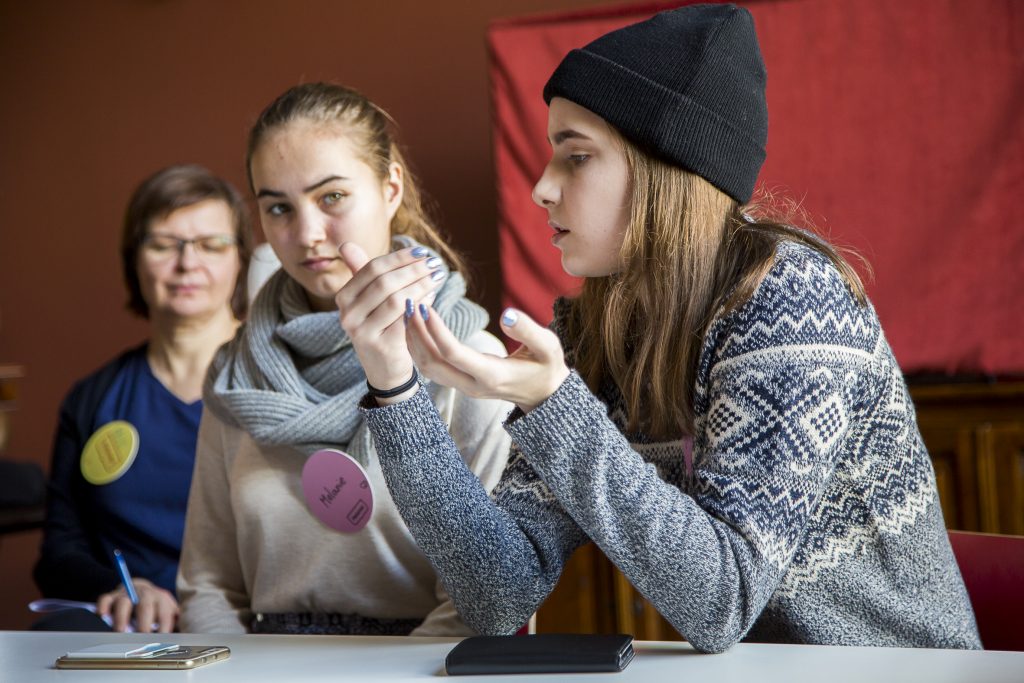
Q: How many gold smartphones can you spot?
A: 1